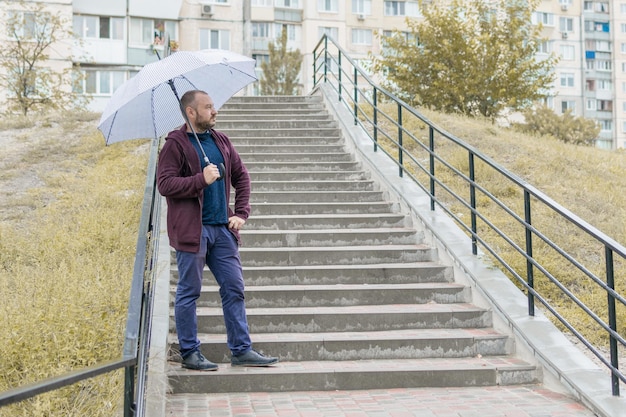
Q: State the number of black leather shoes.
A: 2